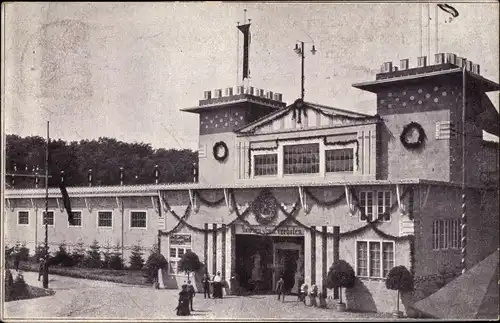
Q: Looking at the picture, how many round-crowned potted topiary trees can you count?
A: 4